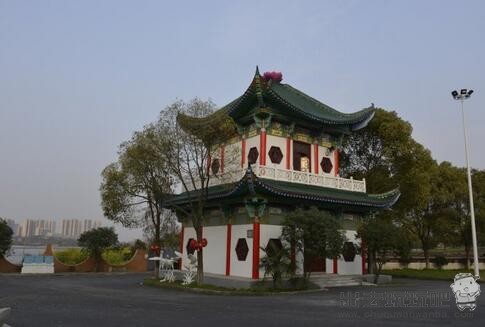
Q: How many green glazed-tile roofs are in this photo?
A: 2